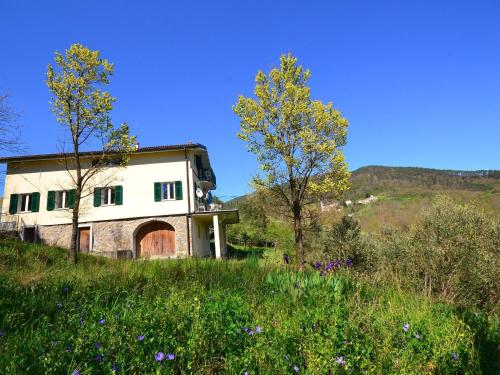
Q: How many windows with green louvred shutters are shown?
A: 4